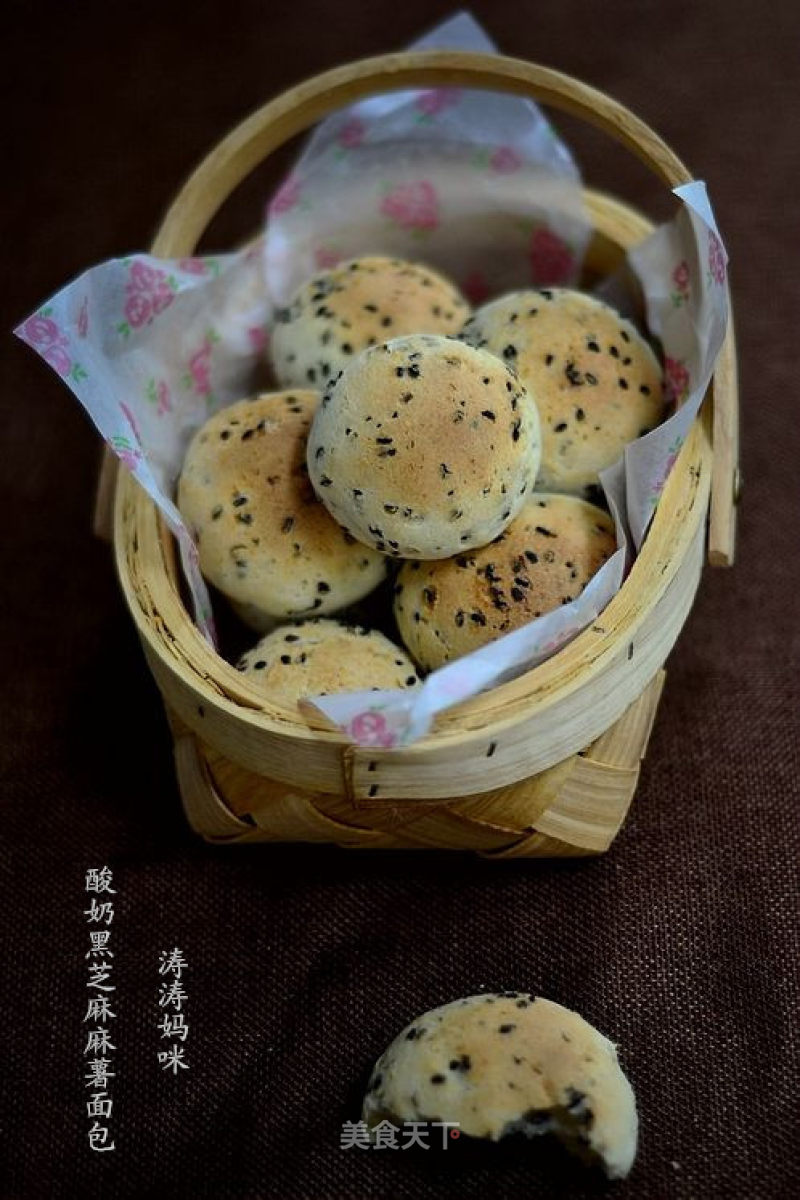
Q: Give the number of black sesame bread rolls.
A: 7